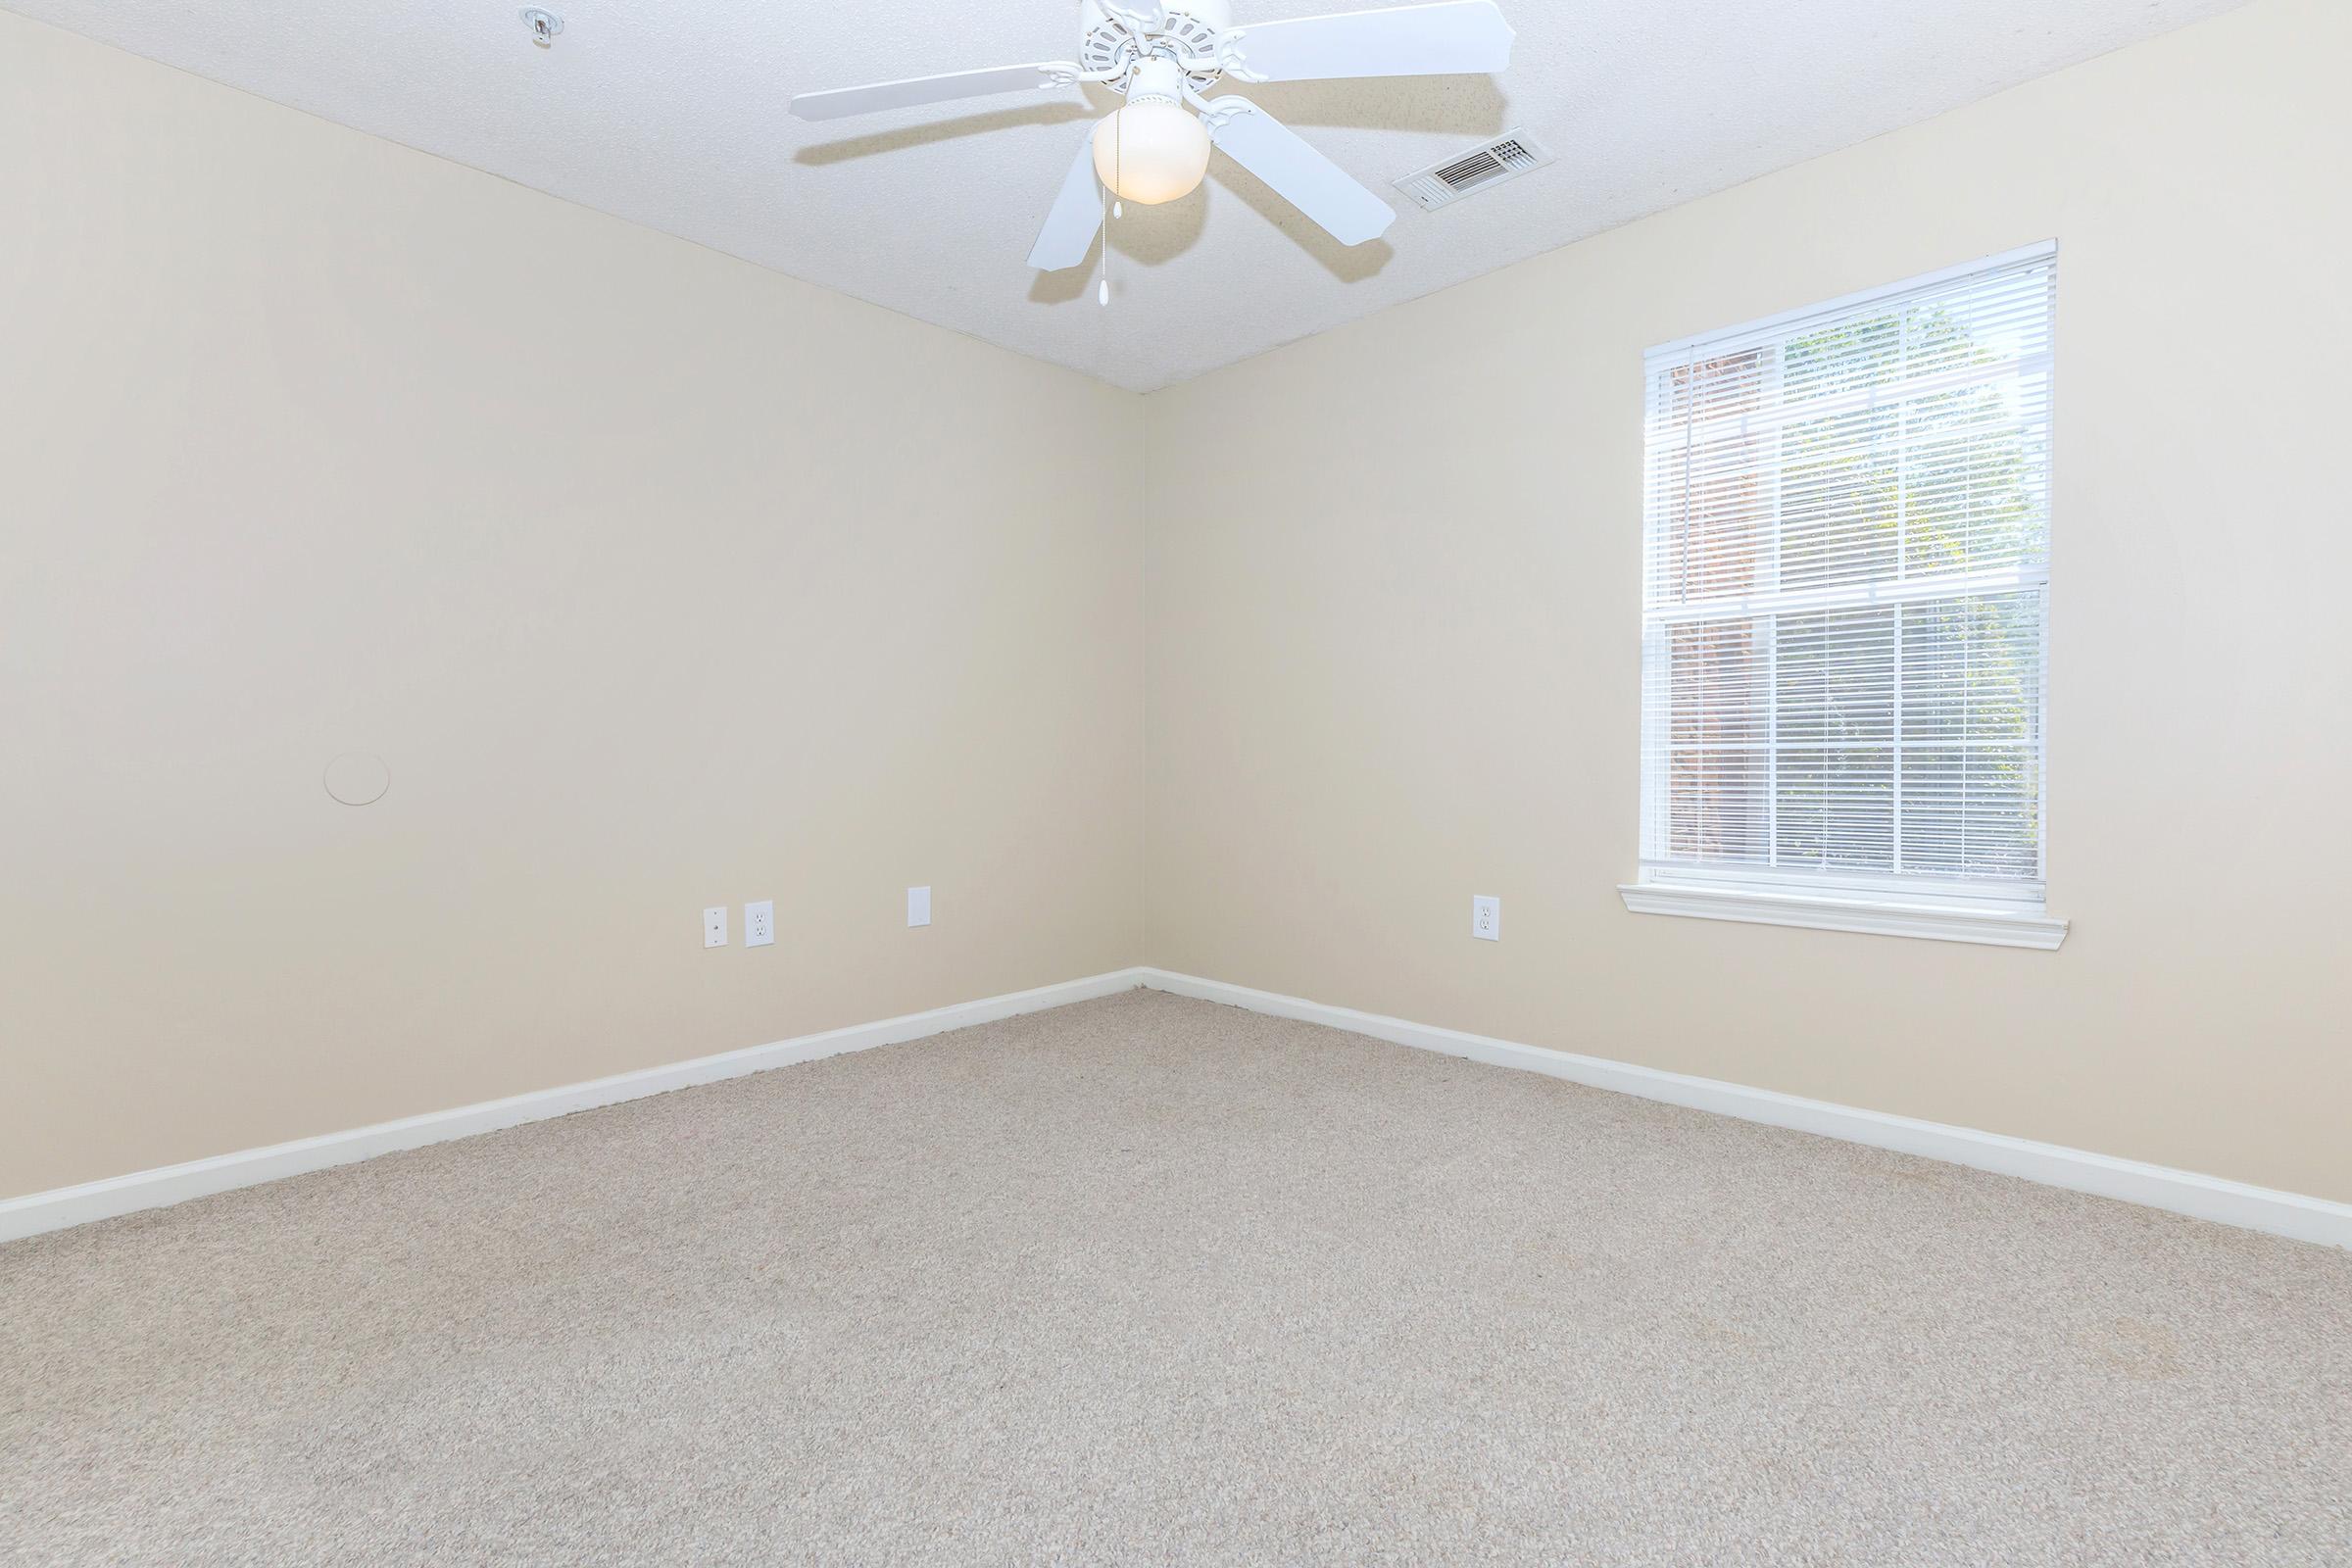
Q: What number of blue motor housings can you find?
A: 0